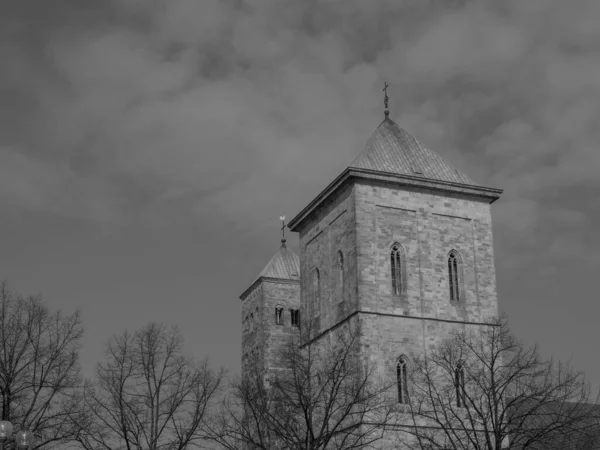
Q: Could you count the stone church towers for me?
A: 2